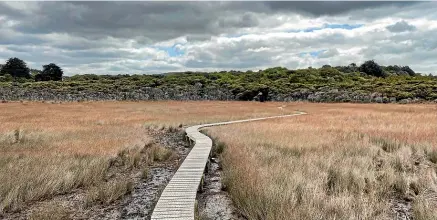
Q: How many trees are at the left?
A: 2